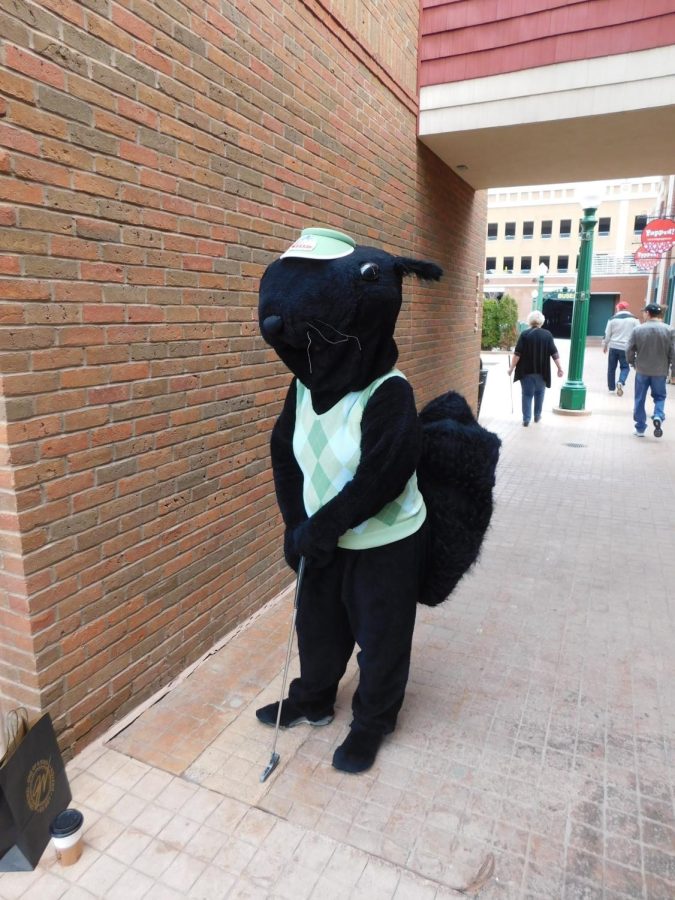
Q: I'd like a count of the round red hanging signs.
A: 2